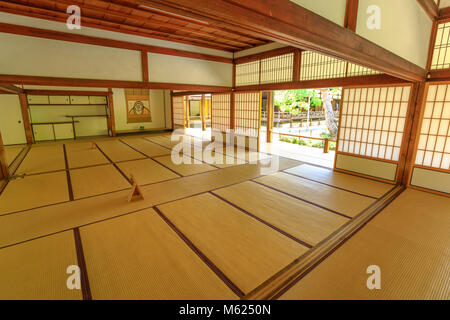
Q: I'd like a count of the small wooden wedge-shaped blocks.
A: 2